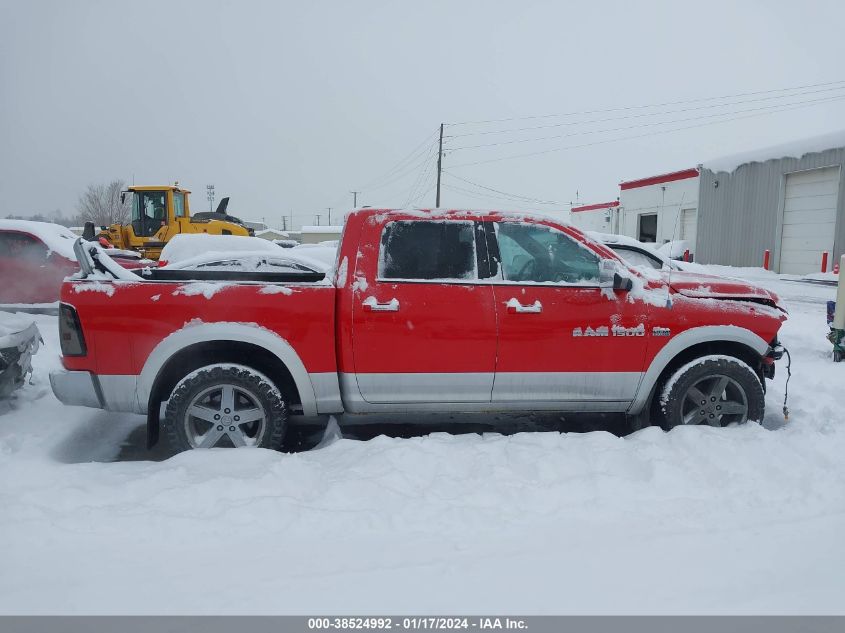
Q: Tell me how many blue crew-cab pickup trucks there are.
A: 0